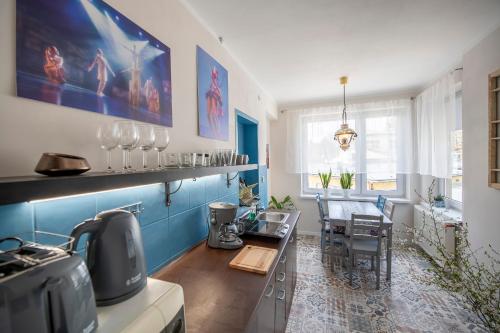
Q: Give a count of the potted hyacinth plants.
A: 2